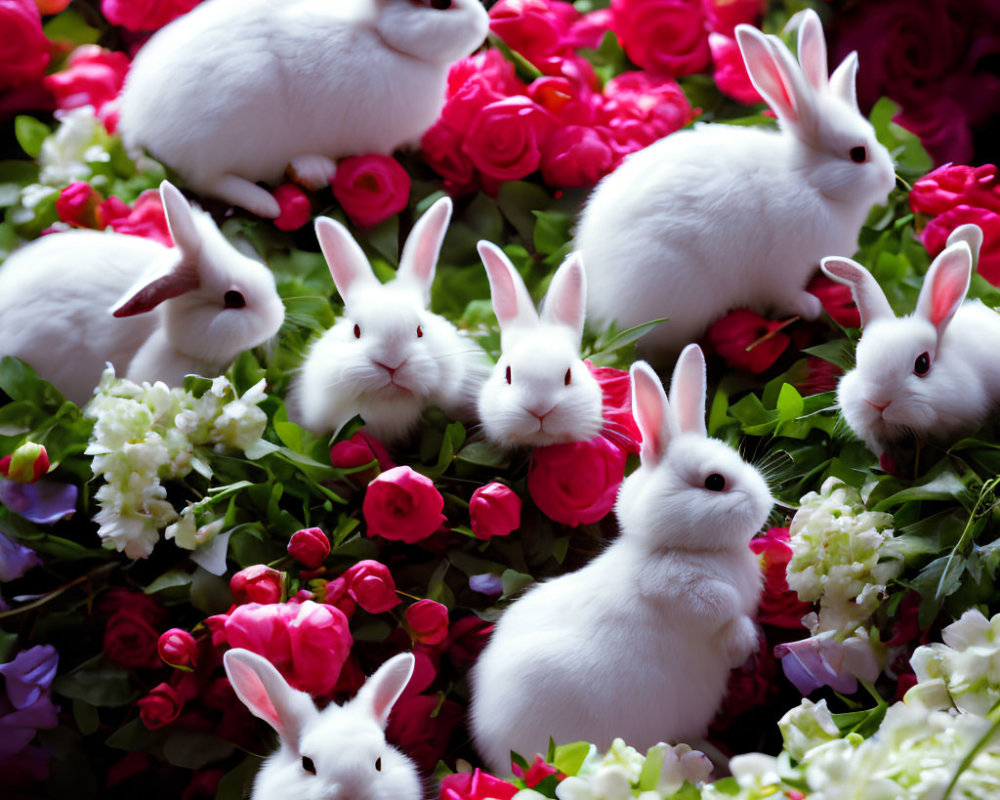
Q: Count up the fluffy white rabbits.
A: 8